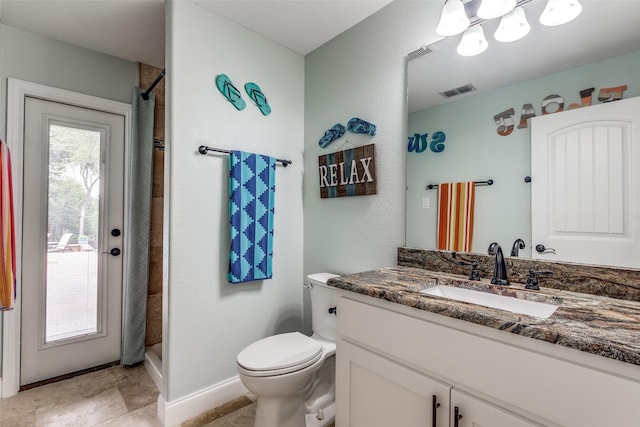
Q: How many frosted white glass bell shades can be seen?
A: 5